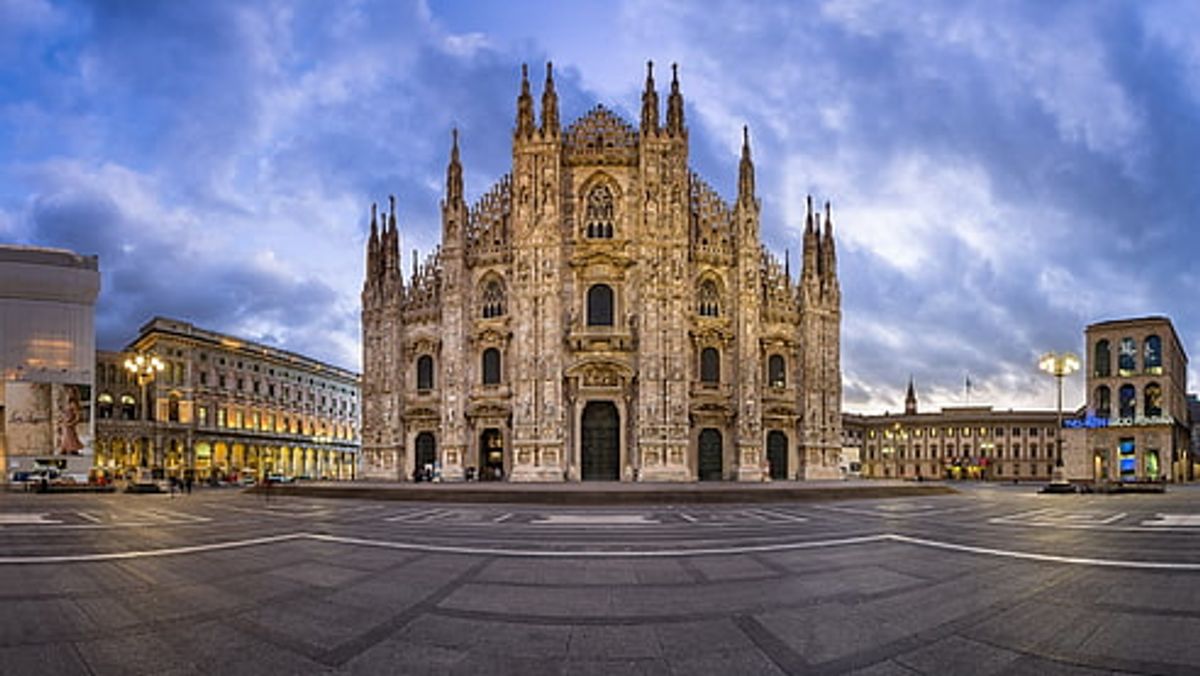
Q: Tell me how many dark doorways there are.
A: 5